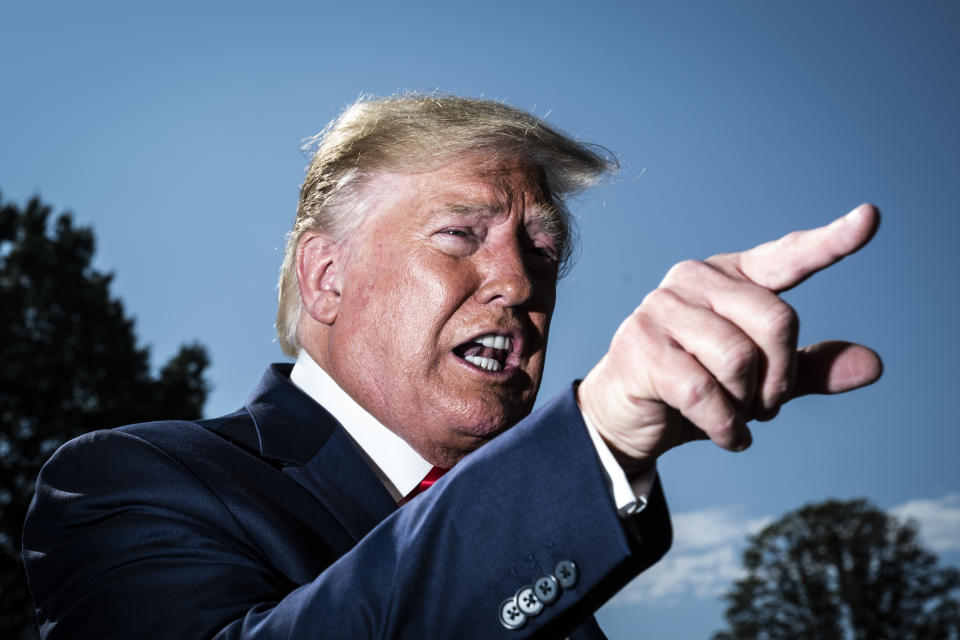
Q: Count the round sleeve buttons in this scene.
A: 4